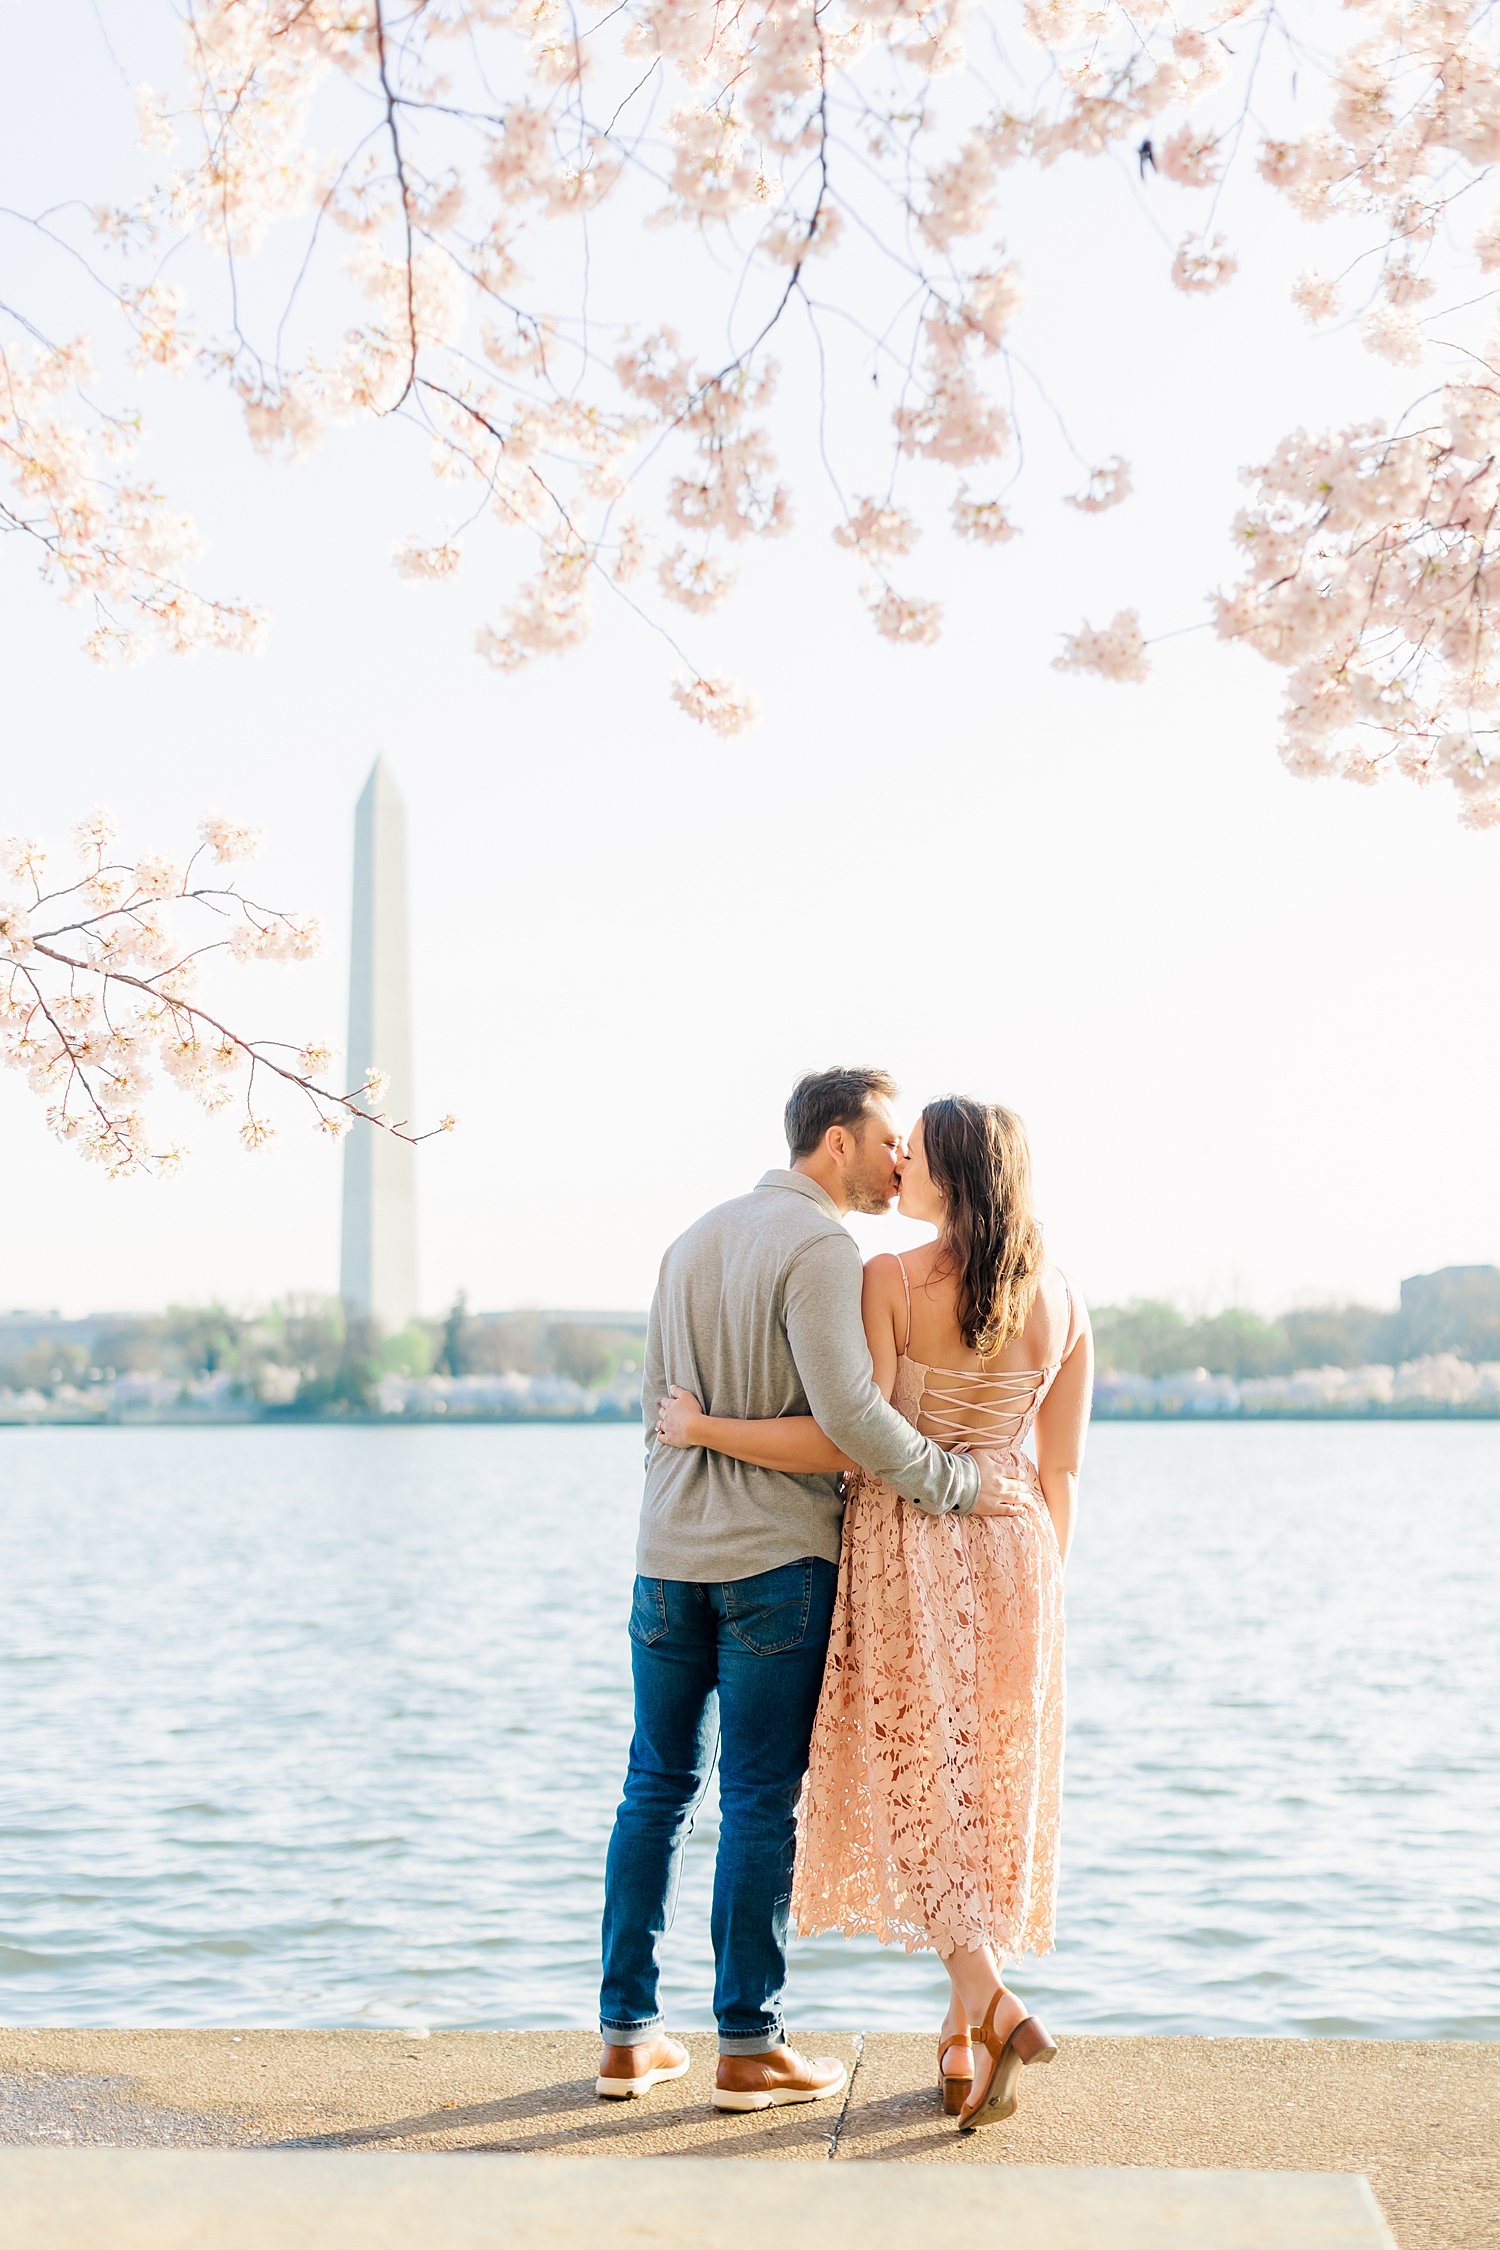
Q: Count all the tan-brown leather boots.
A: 2